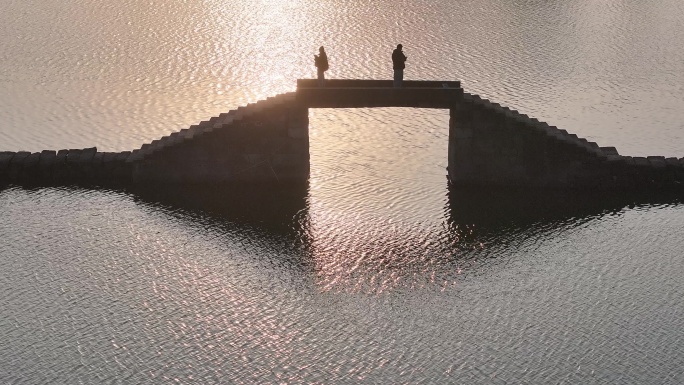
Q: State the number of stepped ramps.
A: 2